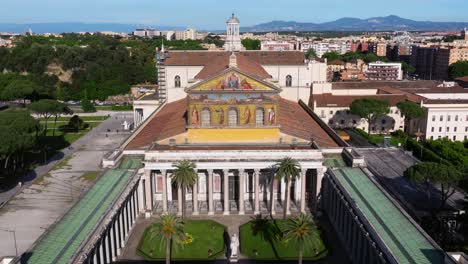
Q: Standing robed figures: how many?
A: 5